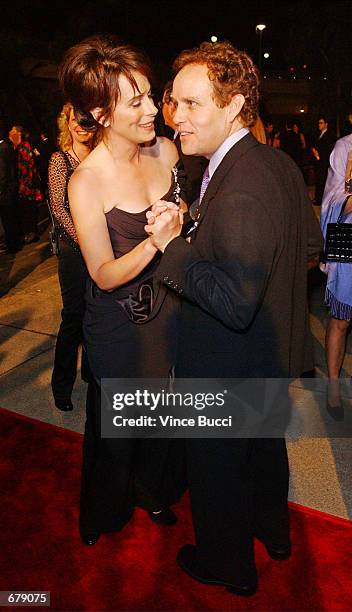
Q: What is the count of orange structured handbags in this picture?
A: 0